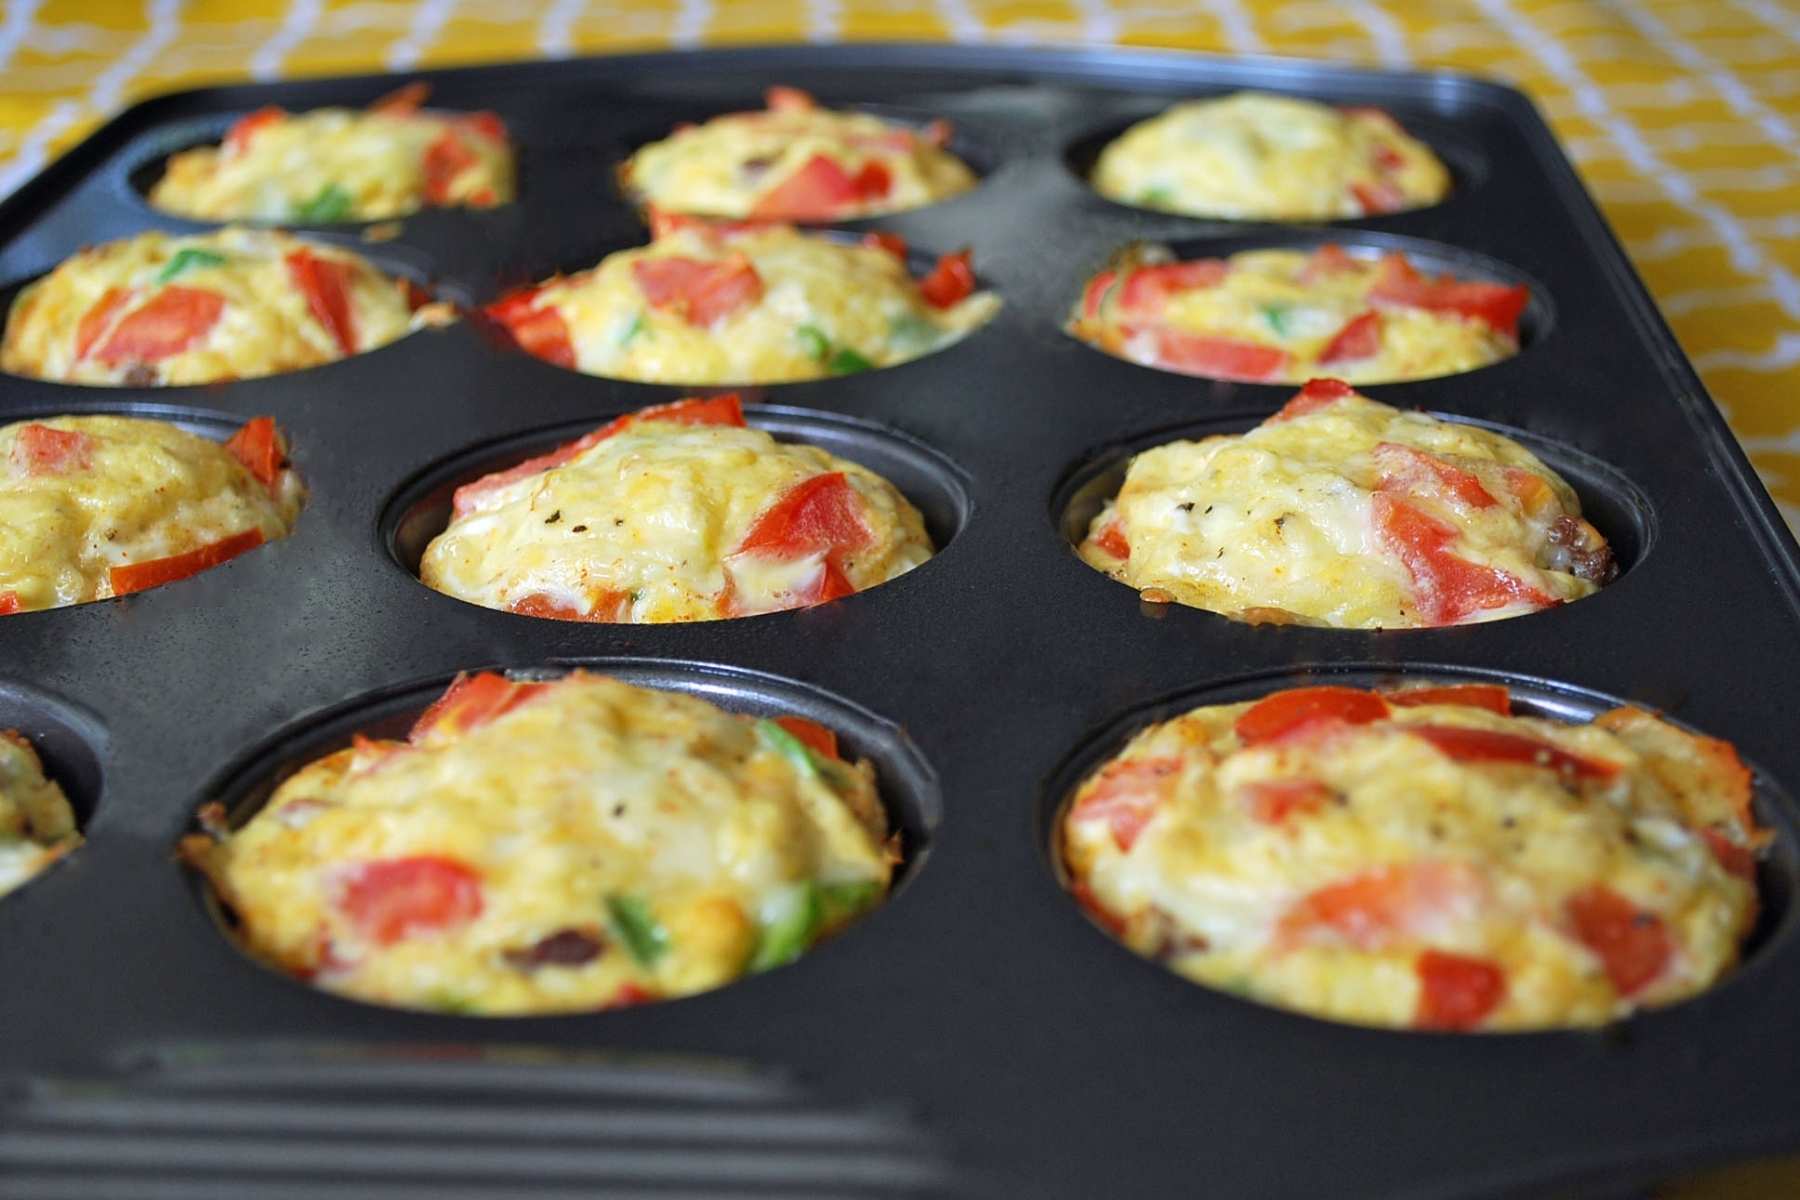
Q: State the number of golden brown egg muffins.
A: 12